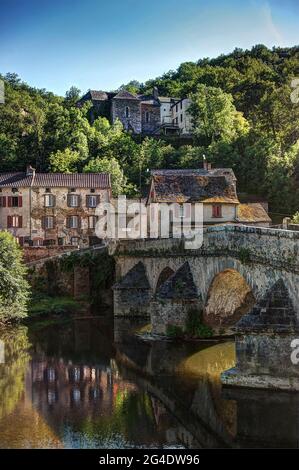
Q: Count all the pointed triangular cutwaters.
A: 3